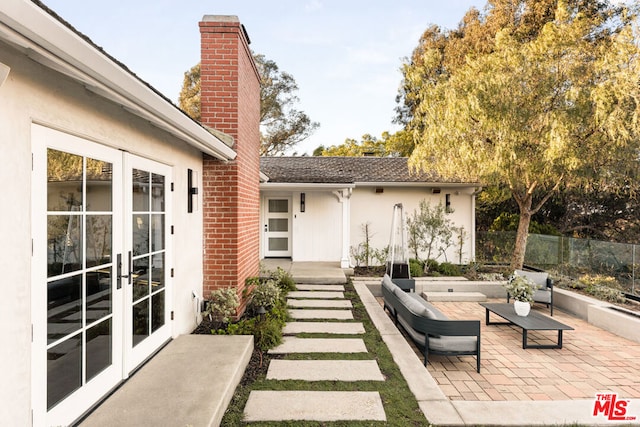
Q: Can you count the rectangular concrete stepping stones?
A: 8